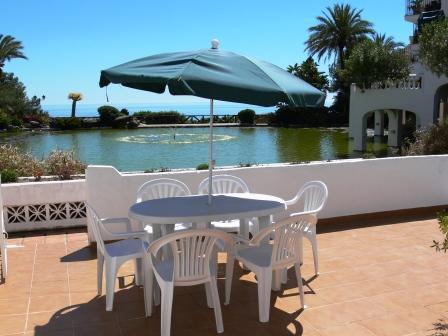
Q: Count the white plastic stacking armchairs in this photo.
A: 6